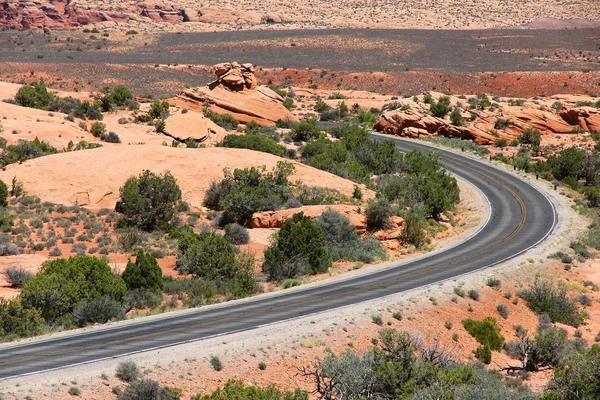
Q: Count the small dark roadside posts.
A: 5